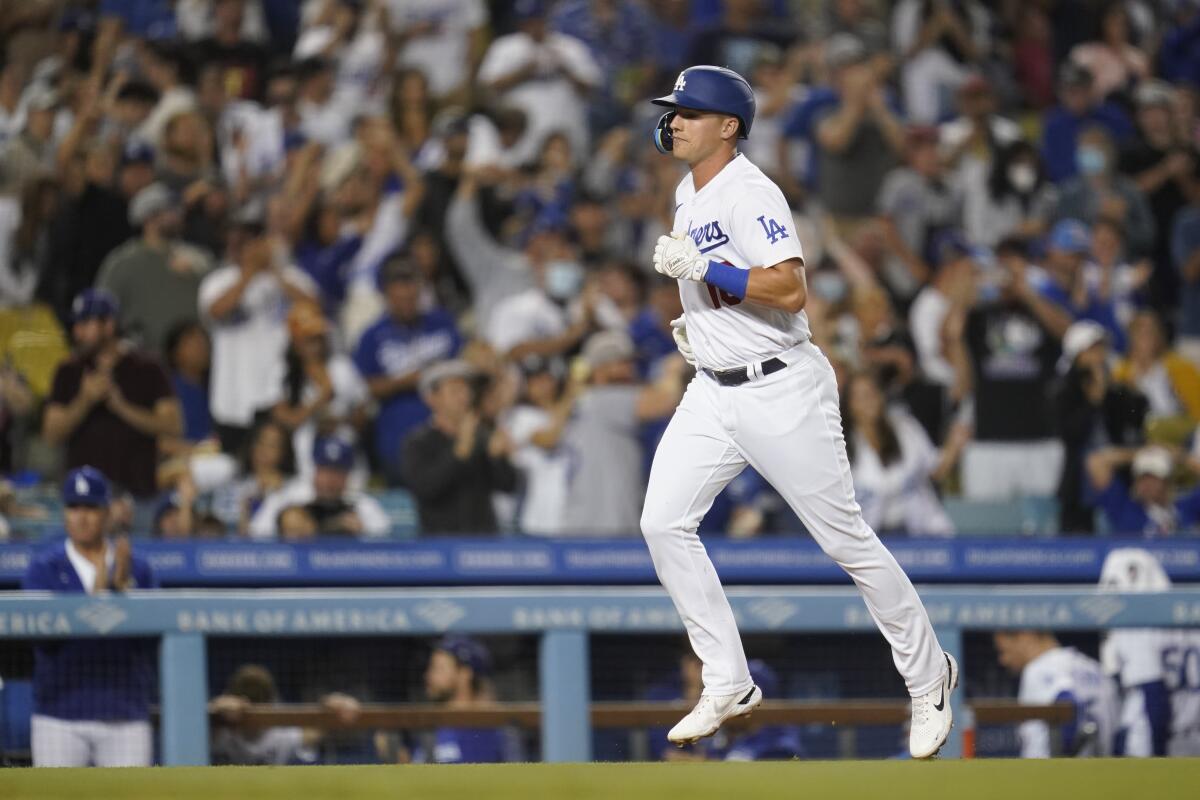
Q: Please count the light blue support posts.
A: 3